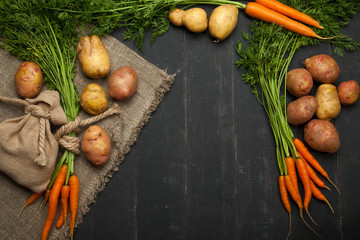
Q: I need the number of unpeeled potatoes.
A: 13